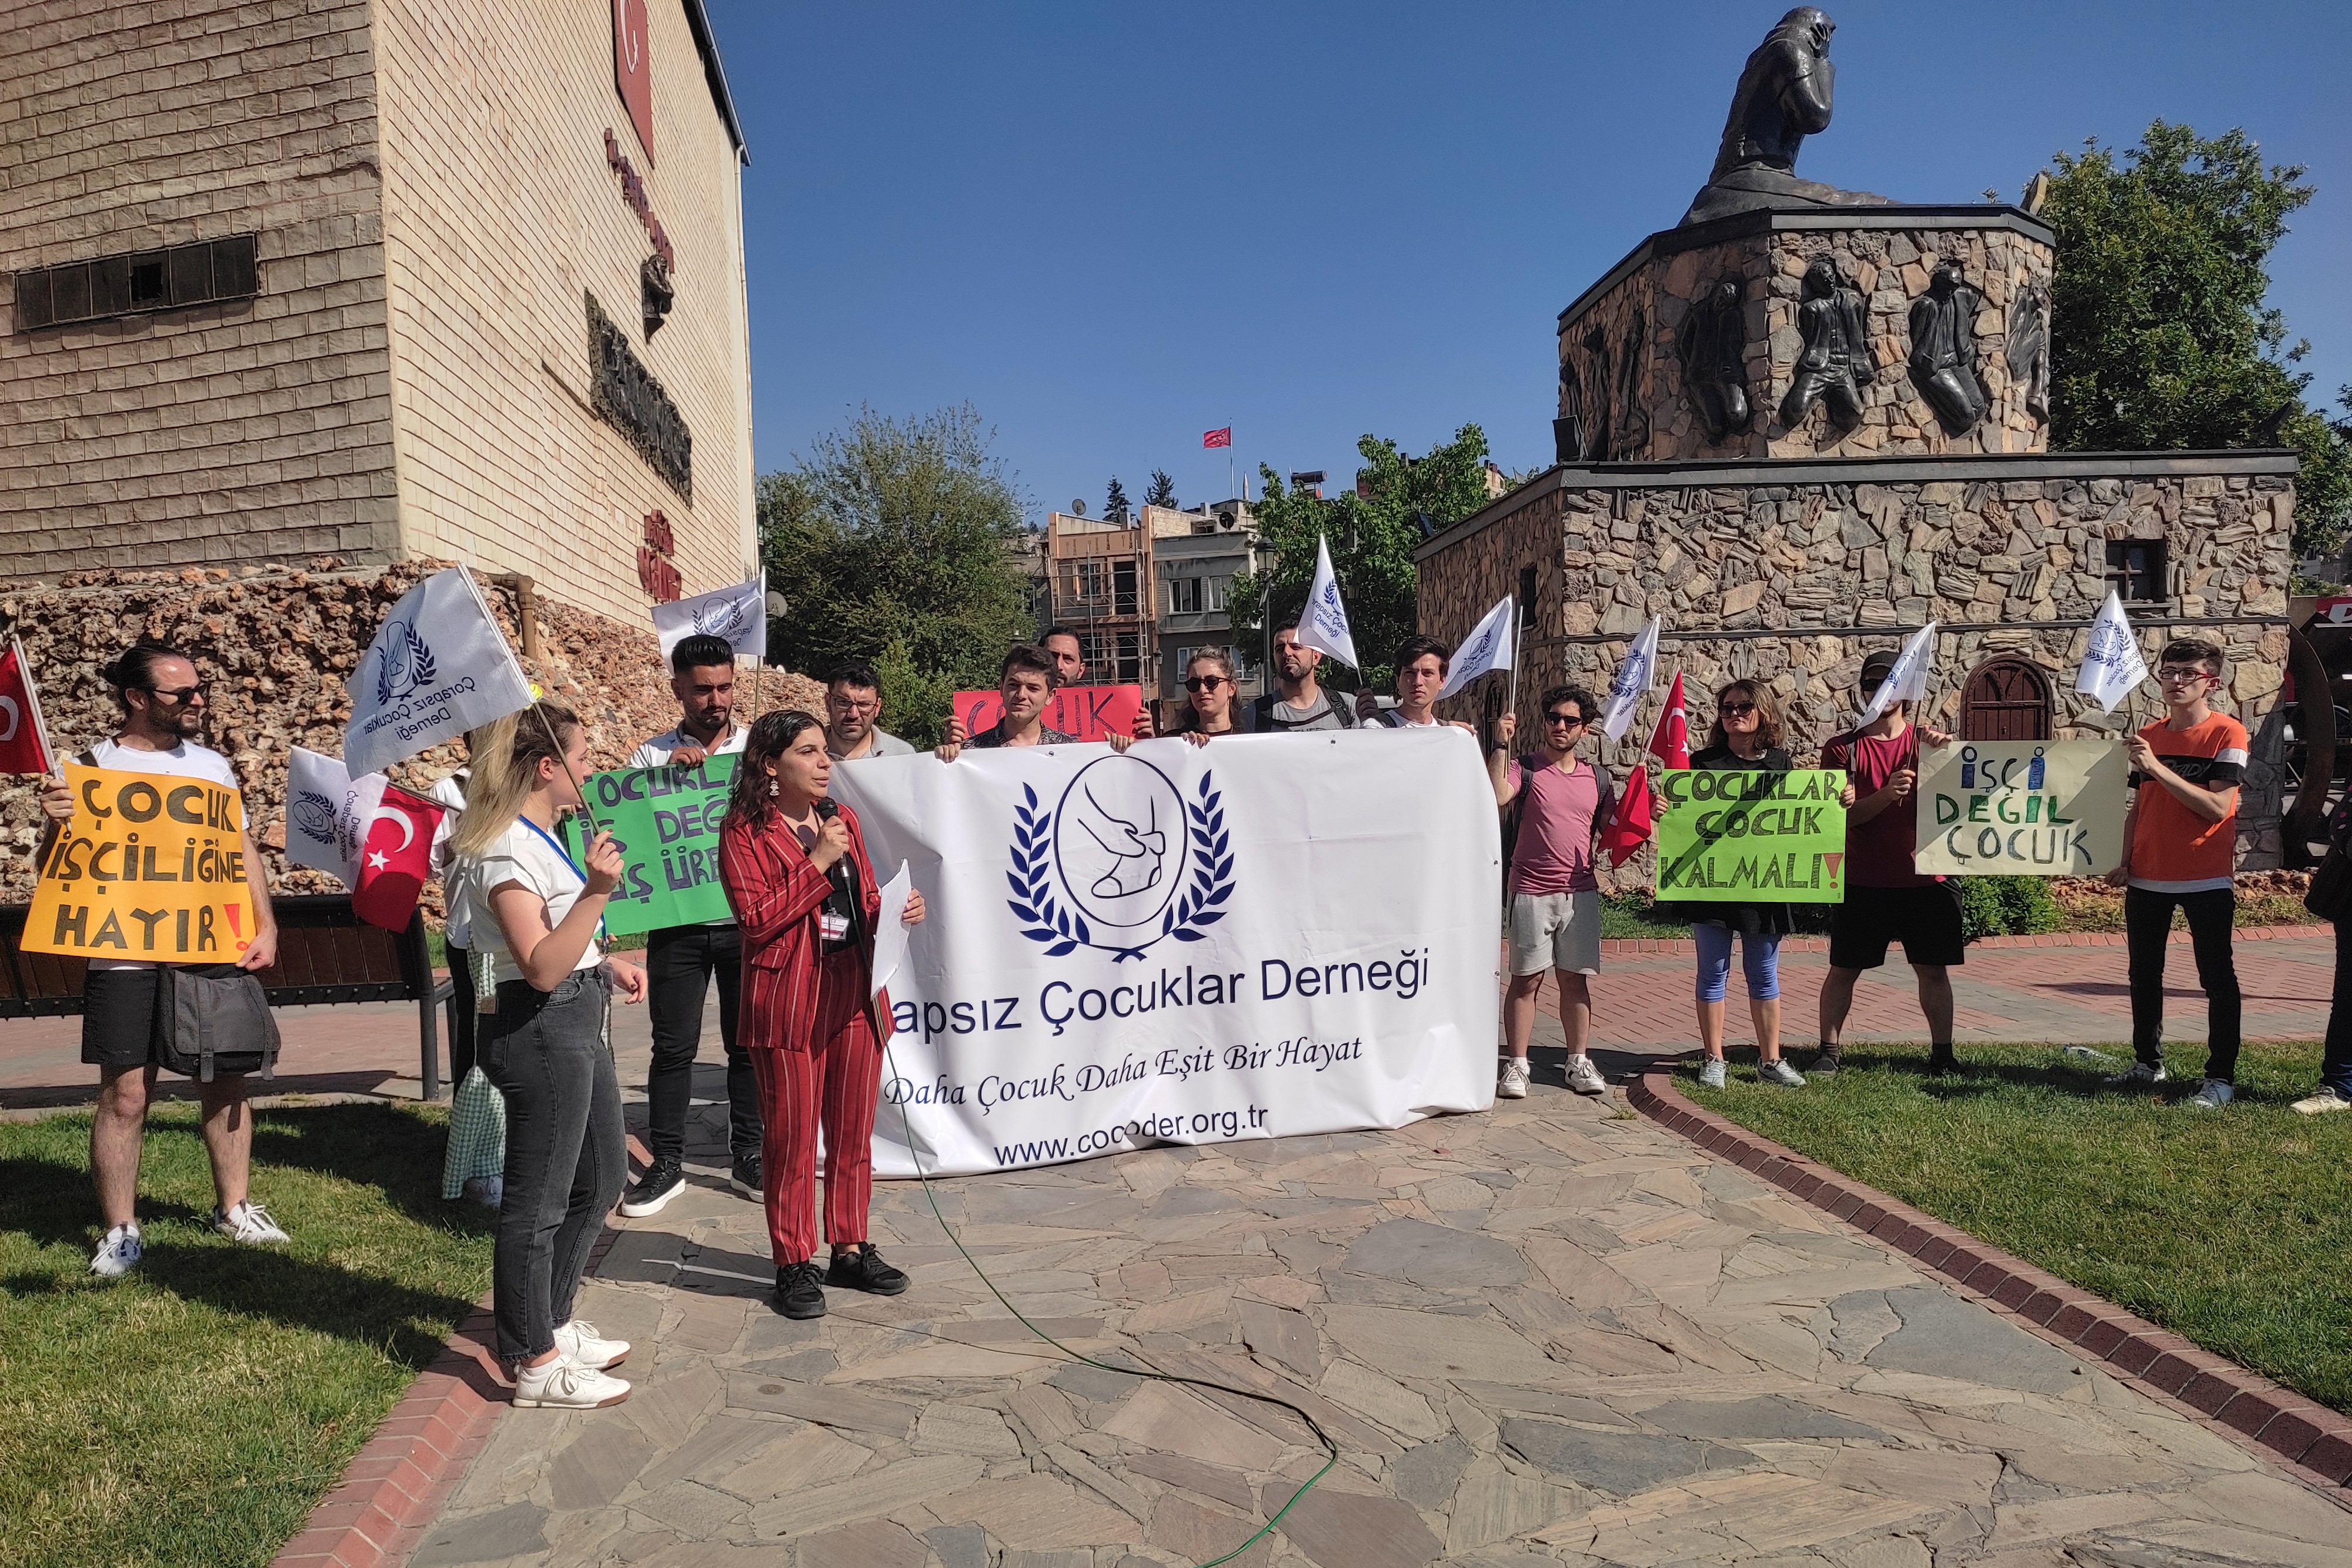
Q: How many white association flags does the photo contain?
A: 8